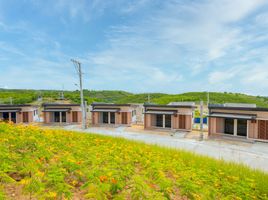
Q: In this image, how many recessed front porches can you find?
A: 5